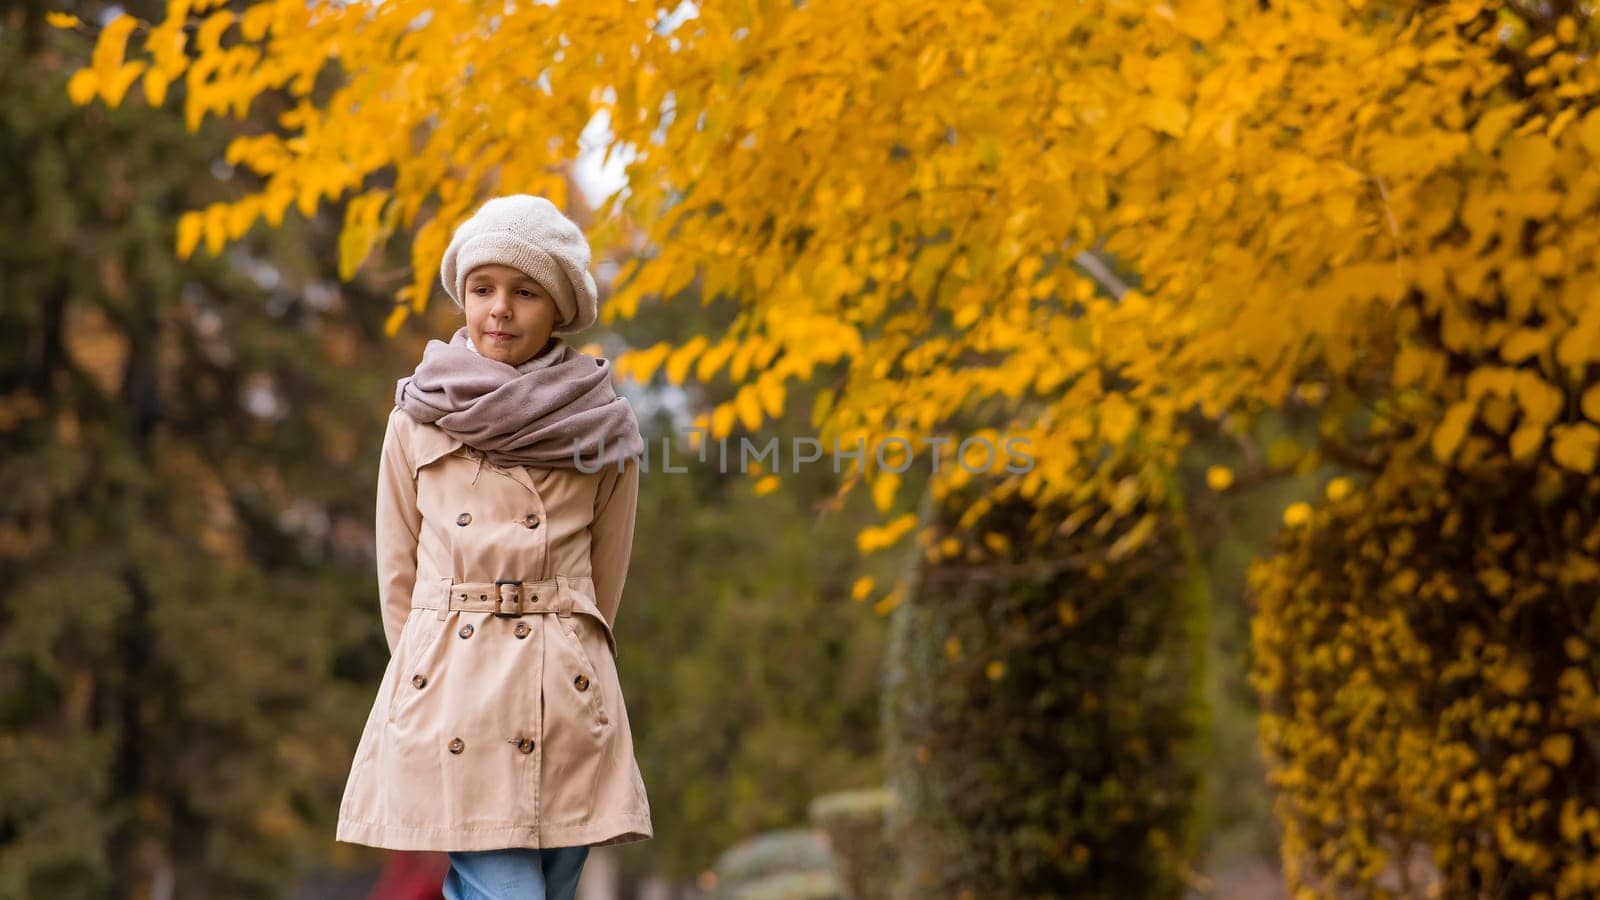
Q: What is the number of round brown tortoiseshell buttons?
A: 8